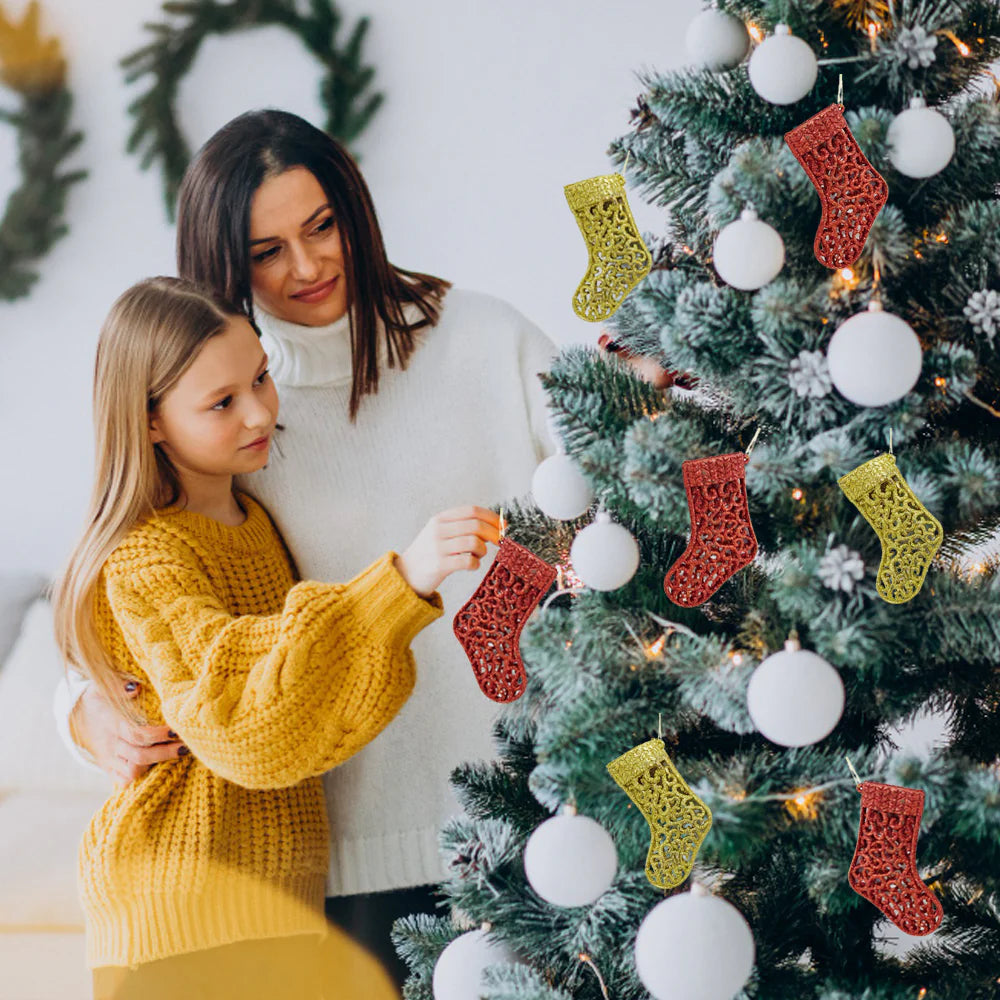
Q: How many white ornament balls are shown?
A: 11